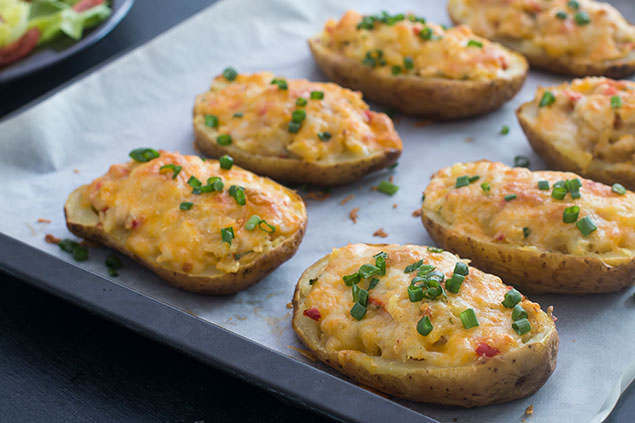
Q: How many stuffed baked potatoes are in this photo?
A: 7